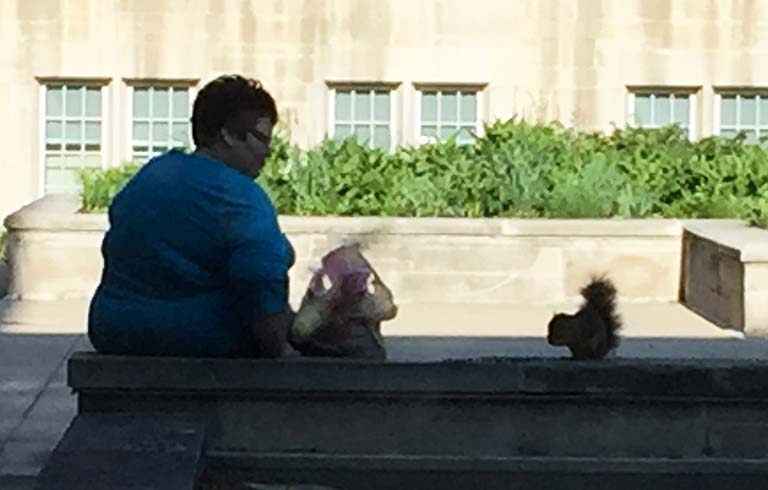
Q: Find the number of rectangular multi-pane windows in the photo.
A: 6